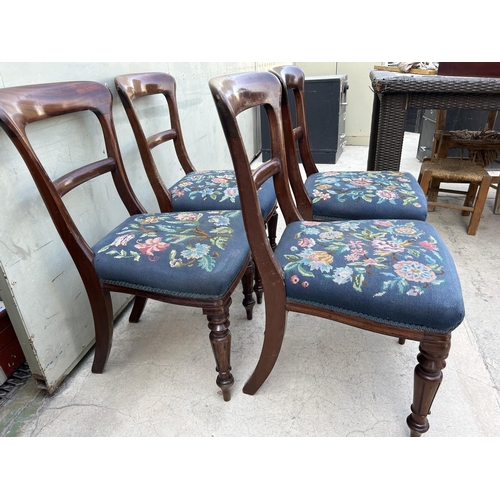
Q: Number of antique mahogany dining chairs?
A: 4